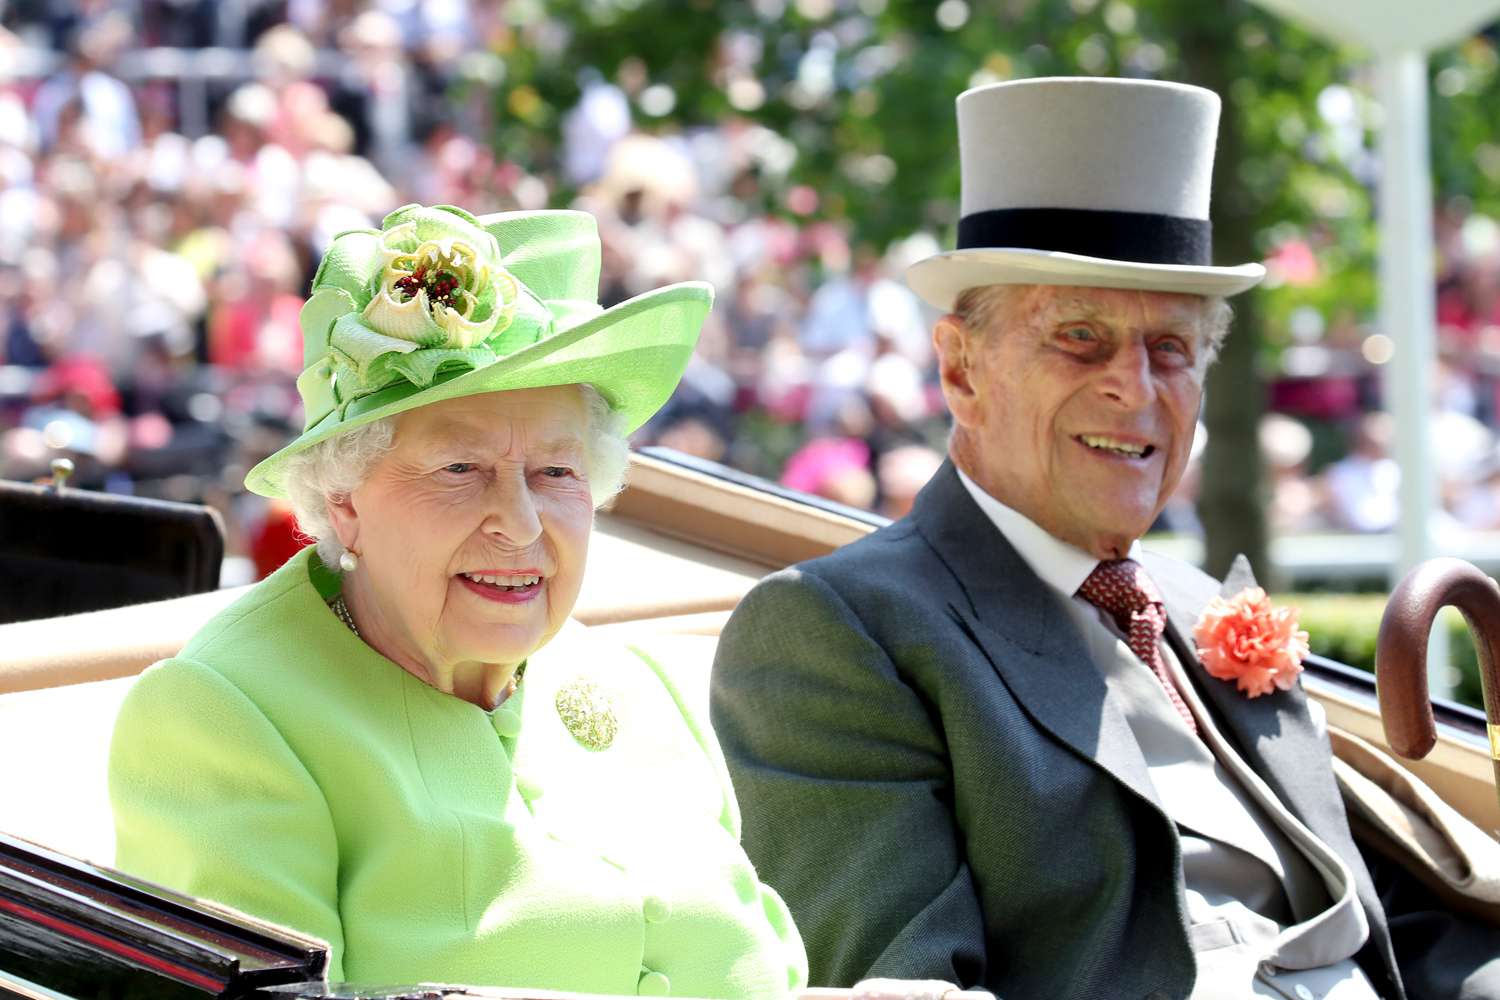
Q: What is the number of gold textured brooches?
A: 1